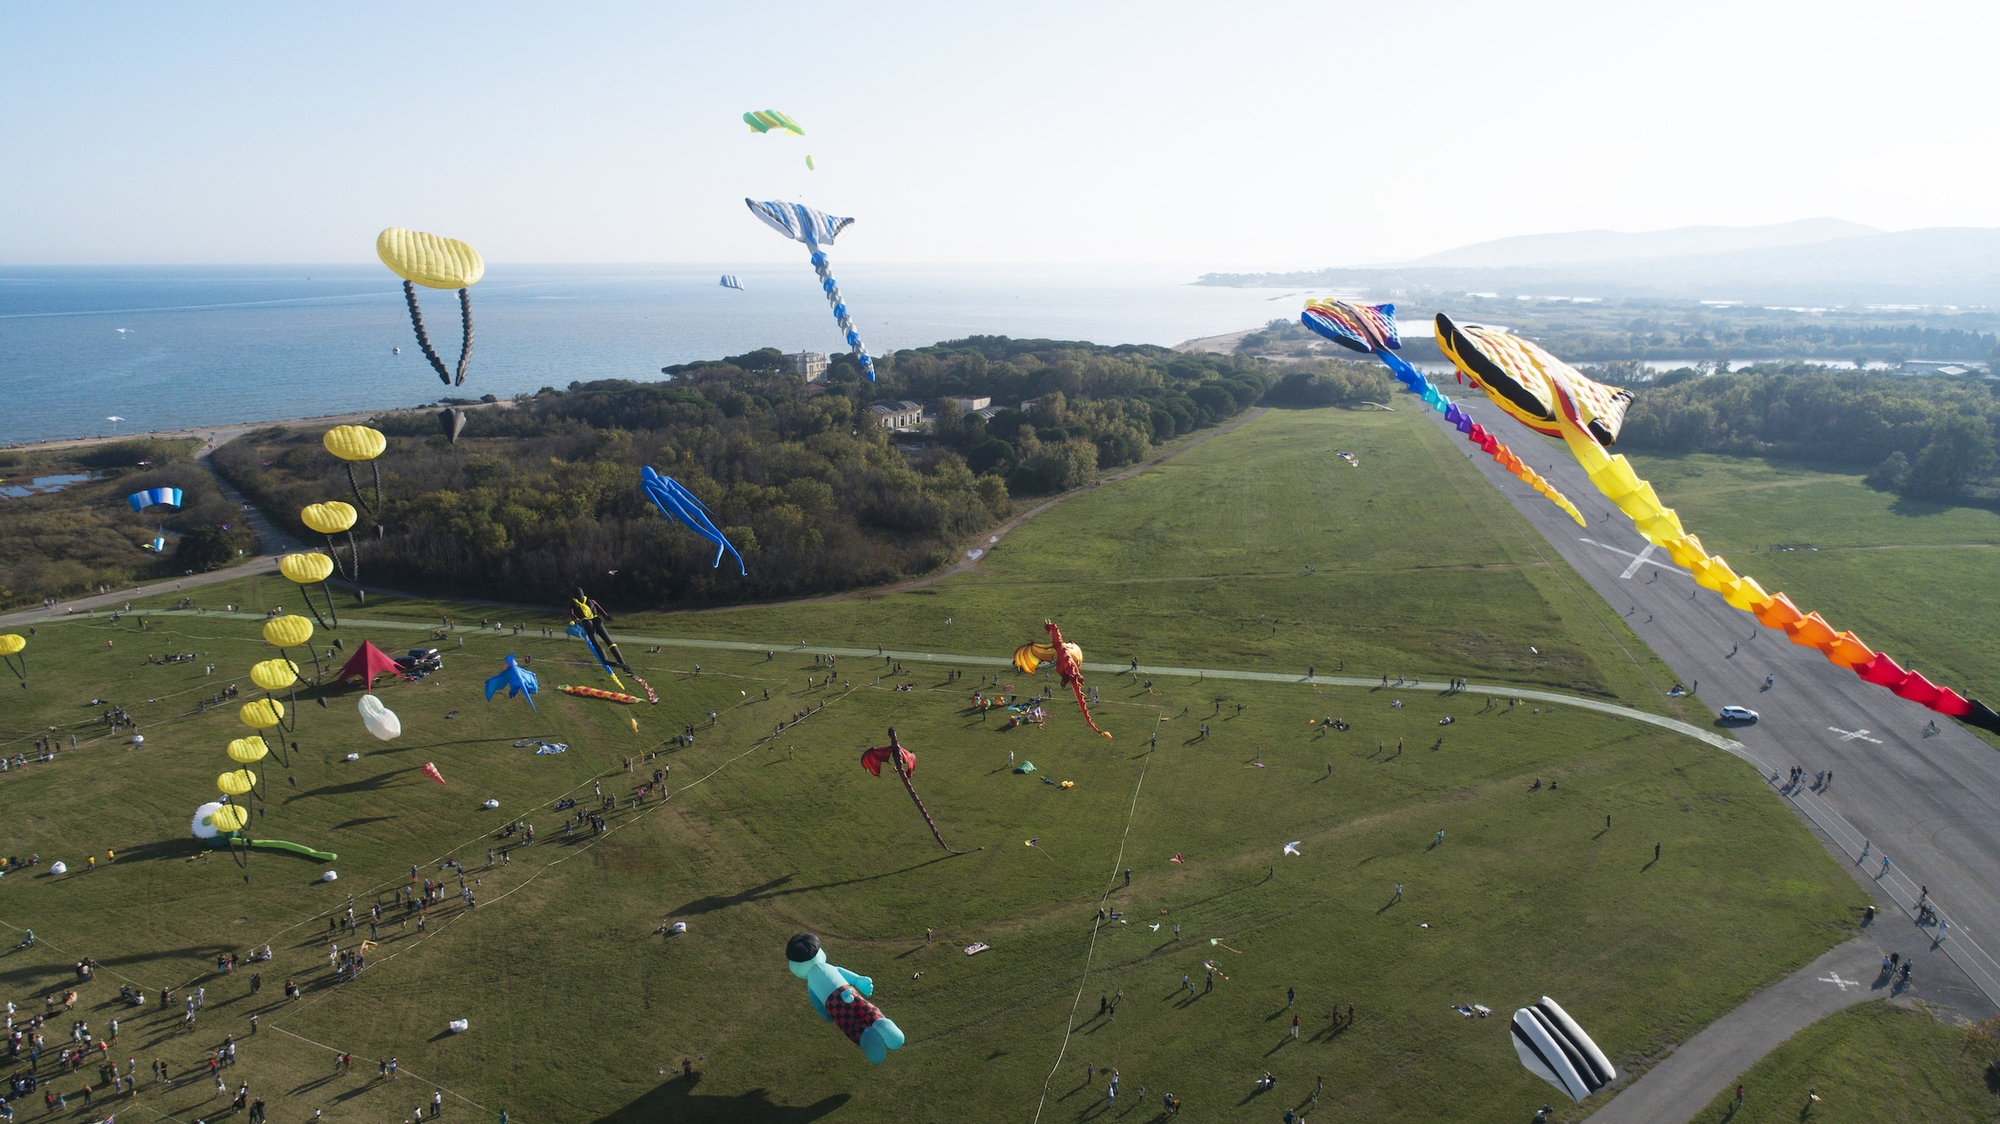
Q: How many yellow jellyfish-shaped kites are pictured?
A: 11